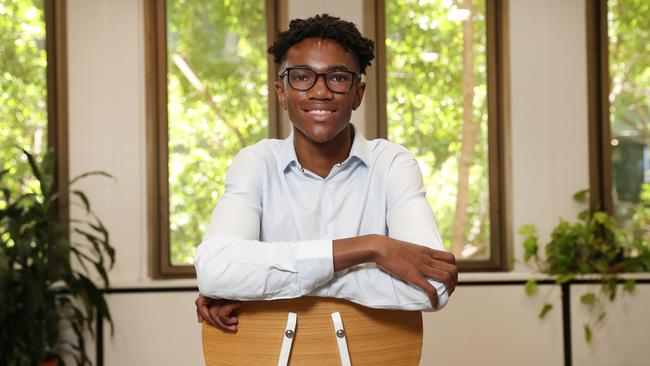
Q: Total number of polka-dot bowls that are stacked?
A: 0